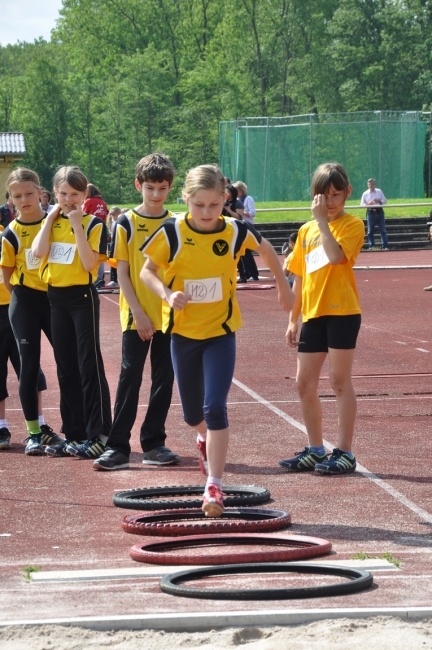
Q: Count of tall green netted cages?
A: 1